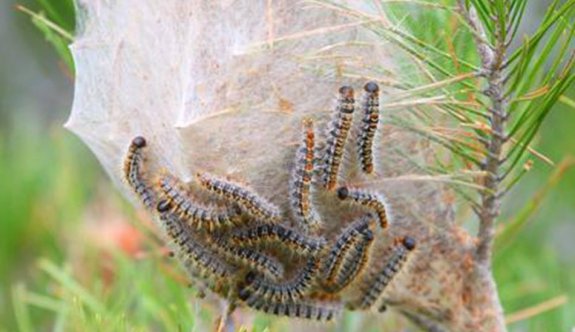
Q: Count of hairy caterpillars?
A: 15